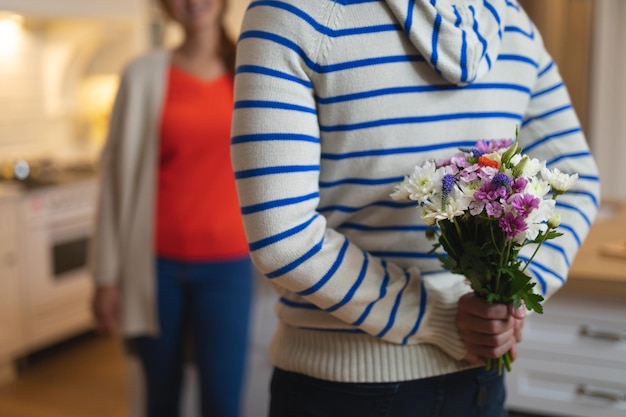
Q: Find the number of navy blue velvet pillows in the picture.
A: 0